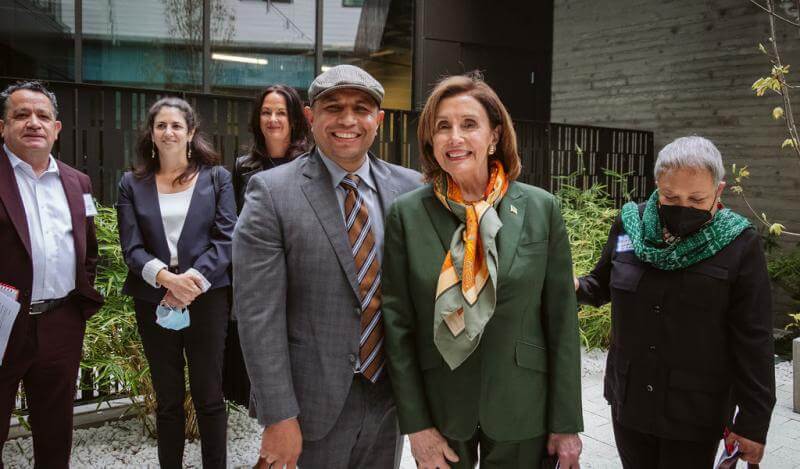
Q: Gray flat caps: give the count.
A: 1